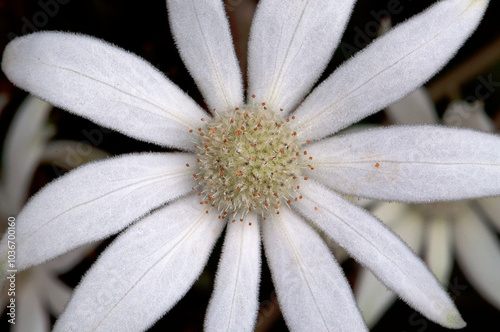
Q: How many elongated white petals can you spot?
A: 10